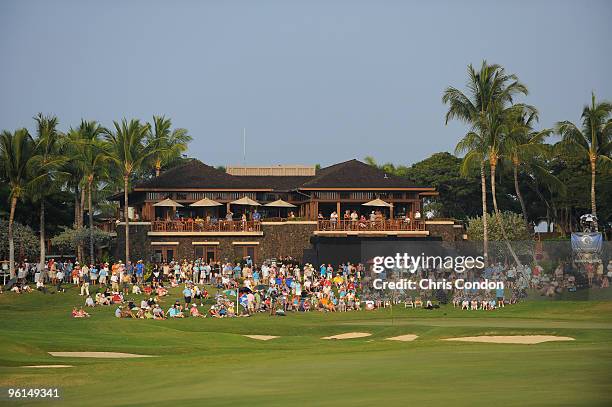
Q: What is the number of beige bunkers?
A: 6